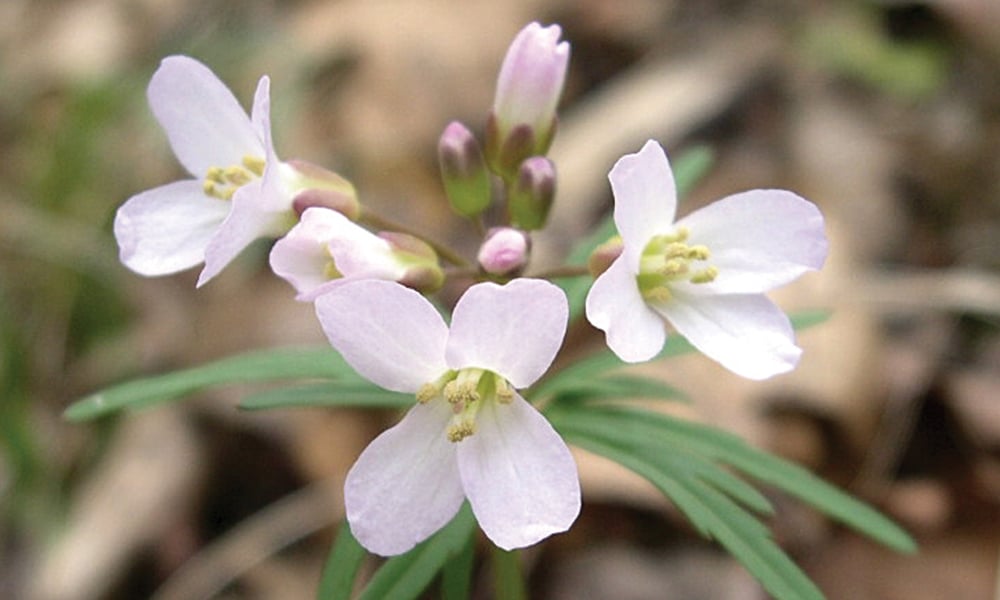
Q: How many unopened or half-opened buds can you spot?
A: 5